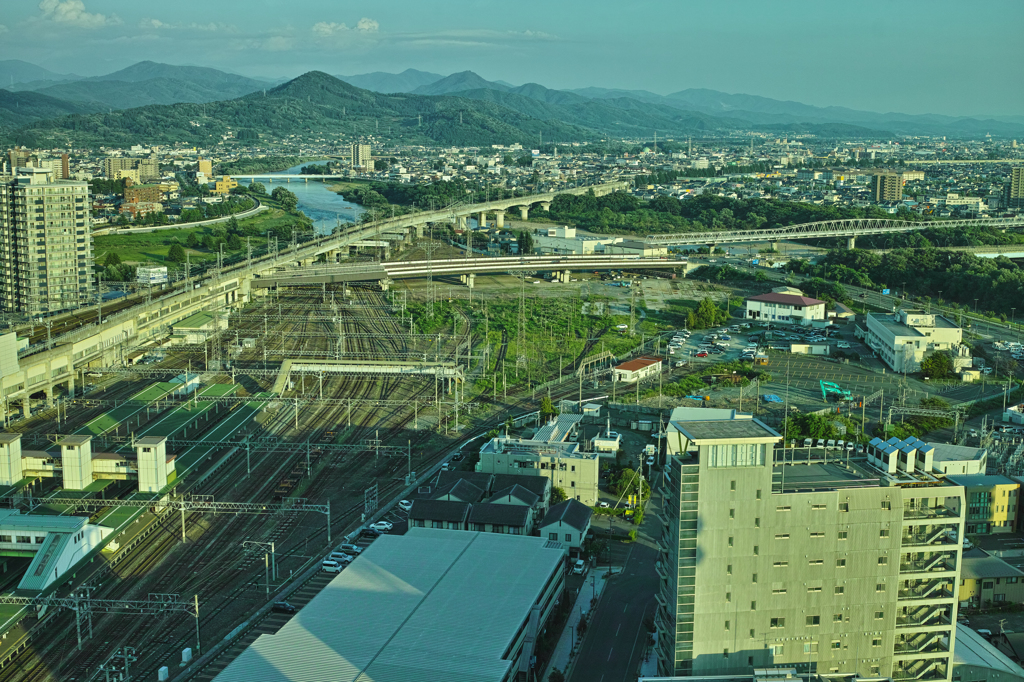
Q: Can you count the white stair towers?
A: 3